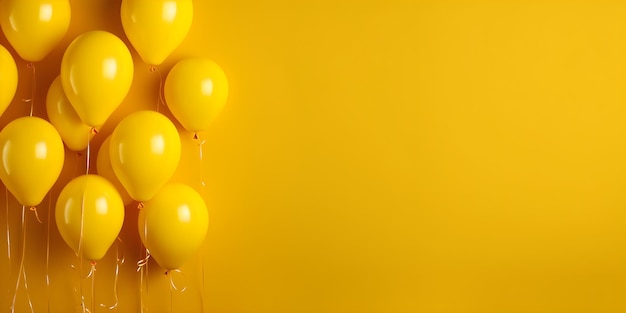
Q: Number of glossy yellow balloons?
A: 11